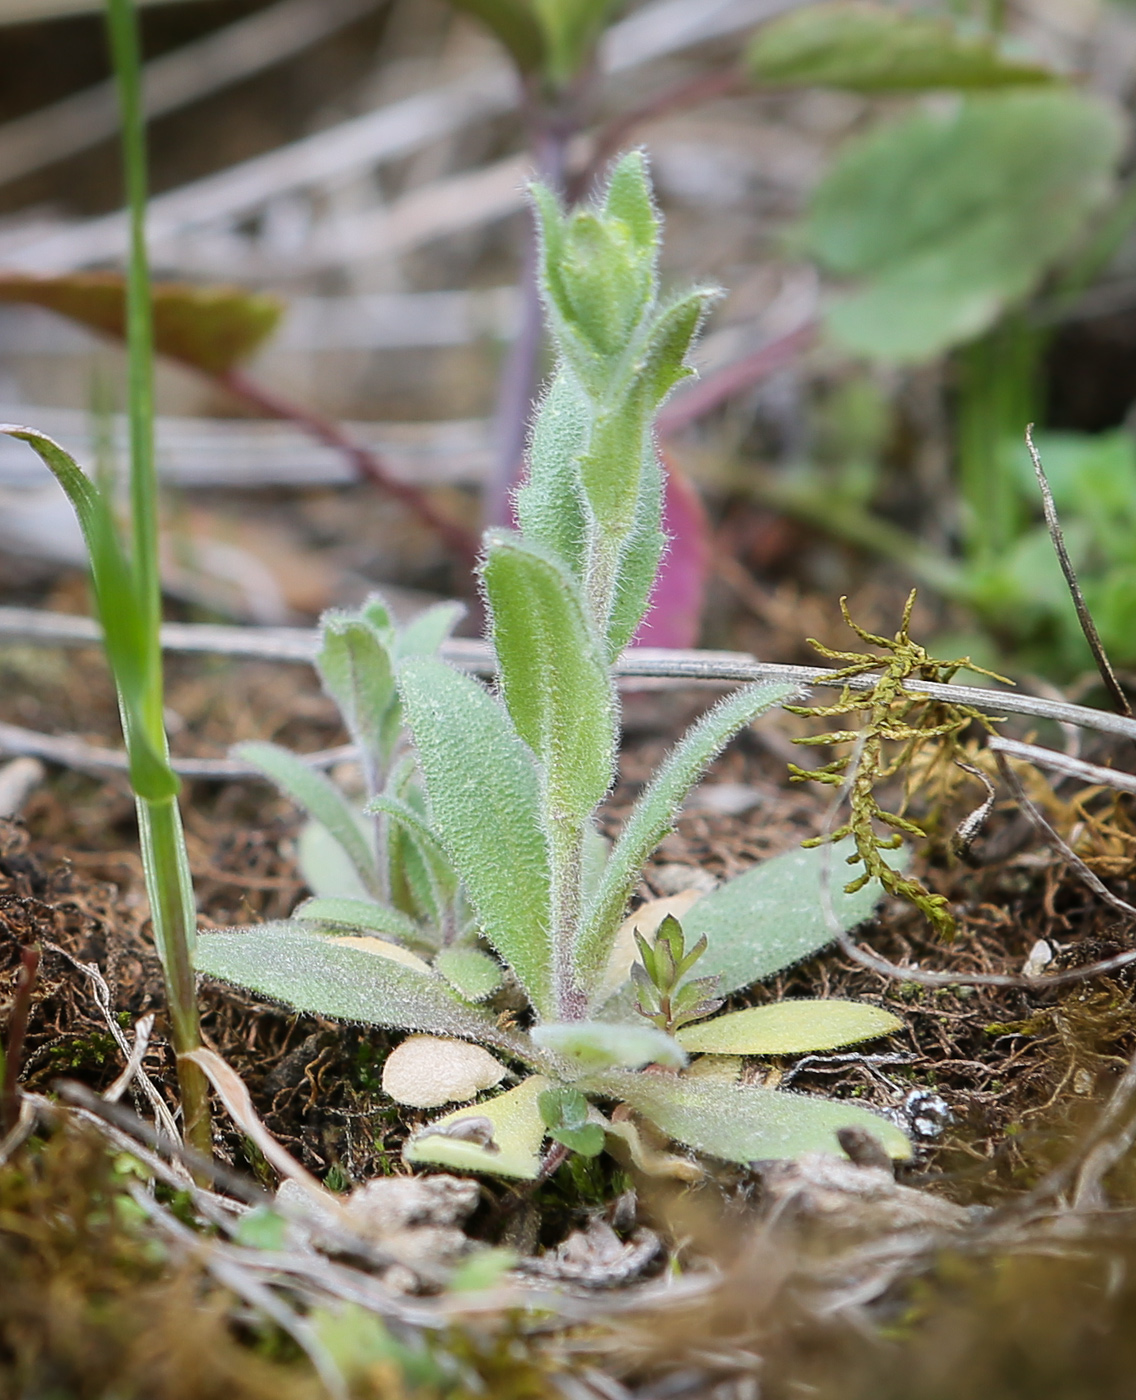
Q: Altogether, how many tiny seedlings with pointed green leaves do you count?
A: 1